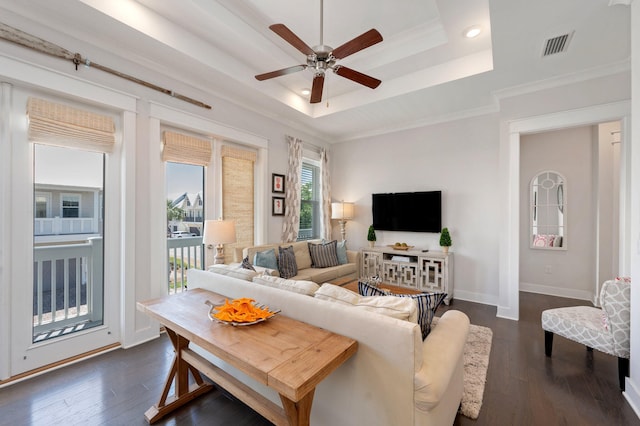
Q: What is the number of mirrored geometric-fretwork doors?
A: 4